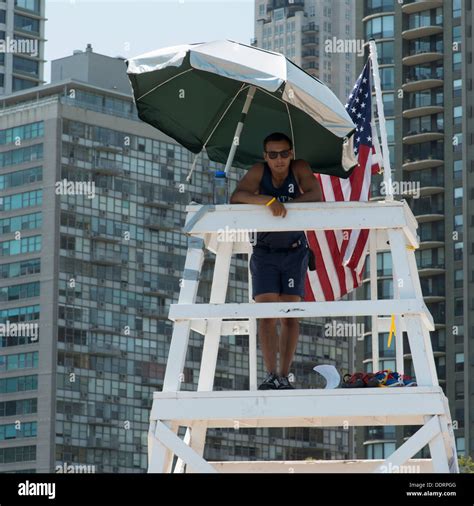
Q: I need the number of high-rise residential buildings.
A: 4